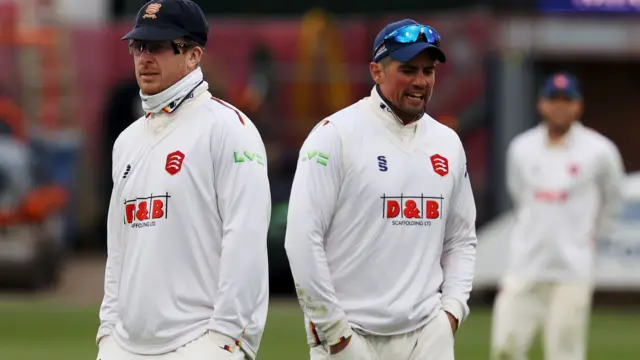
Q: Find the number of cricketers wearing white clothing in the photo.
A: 3